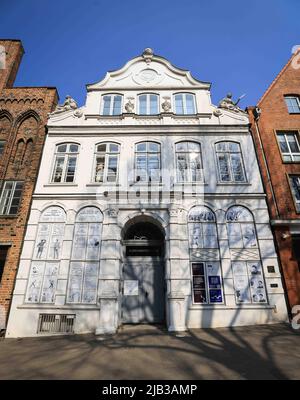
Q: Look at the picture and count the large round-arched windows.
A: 4